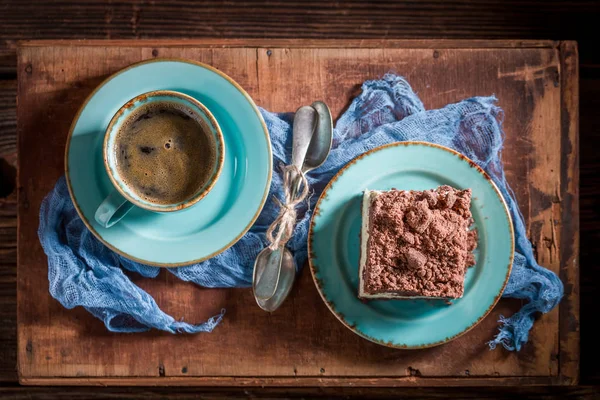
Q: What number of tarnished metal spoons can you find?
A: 2